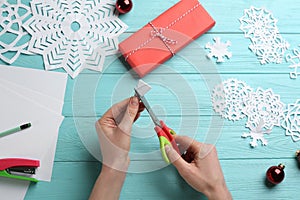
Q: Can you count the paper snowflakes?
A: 10